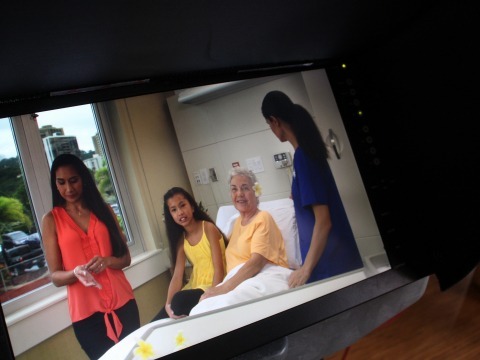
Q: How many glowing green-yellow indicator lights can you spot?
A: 2